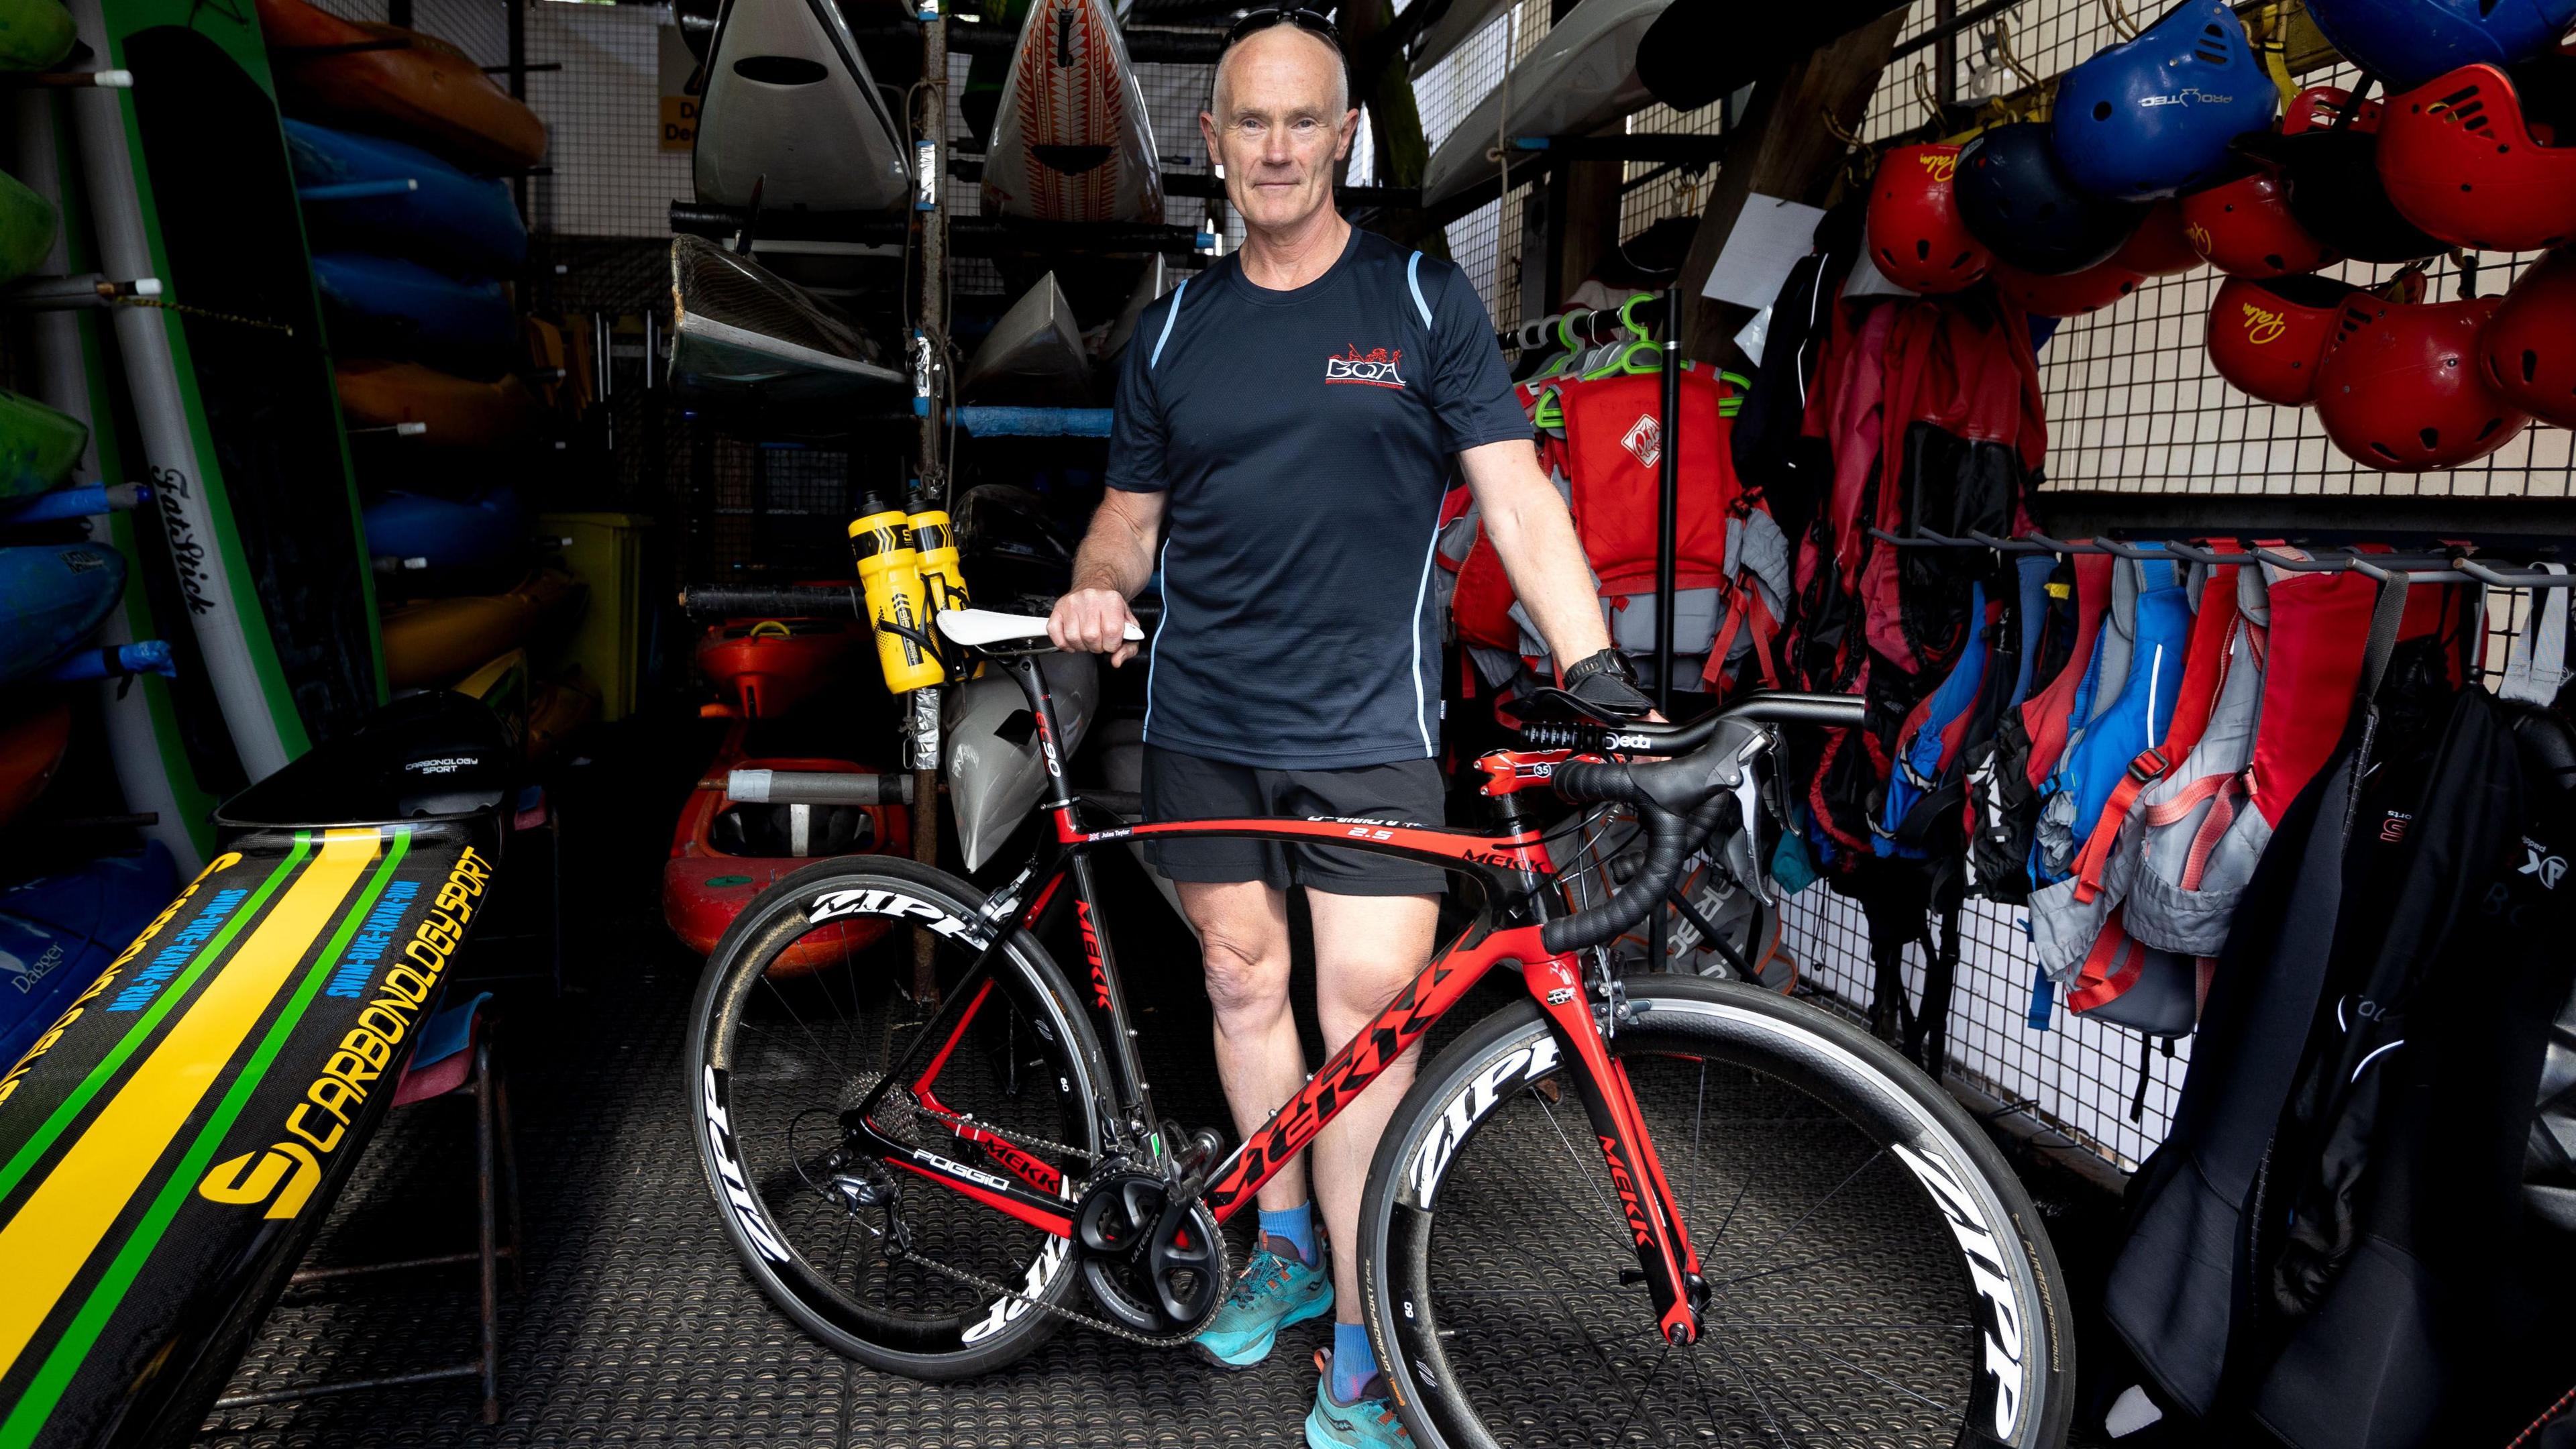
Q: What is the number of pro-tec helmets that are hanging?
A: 1